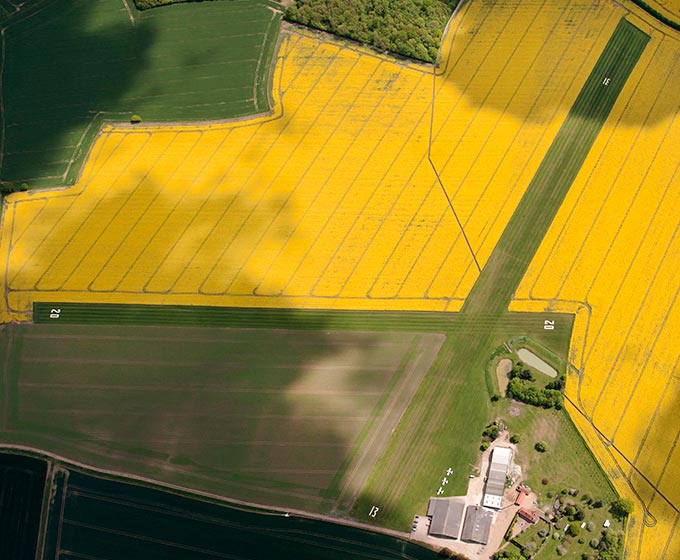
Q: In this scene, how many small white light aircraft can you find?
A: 3